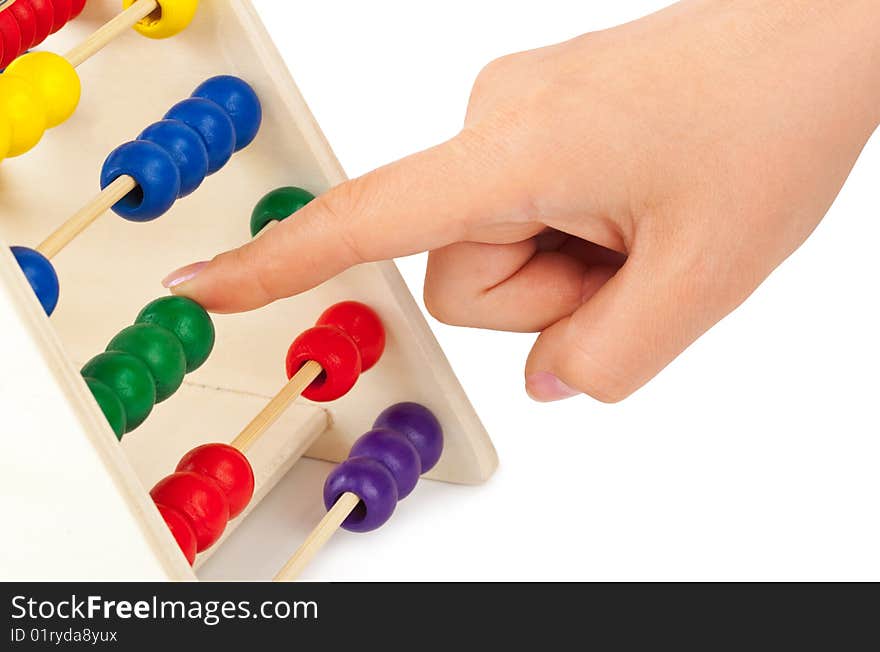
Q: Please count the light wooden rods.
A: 5